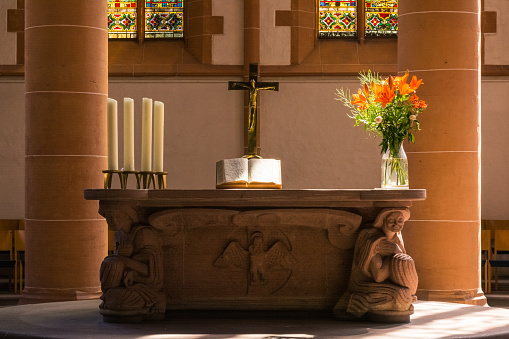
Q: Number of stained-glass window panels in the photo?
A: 4